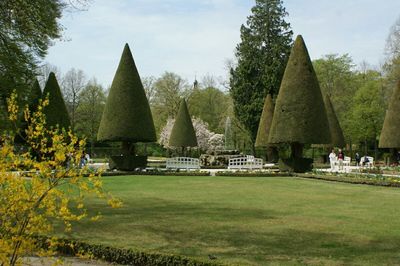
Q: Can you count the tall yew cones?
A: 8